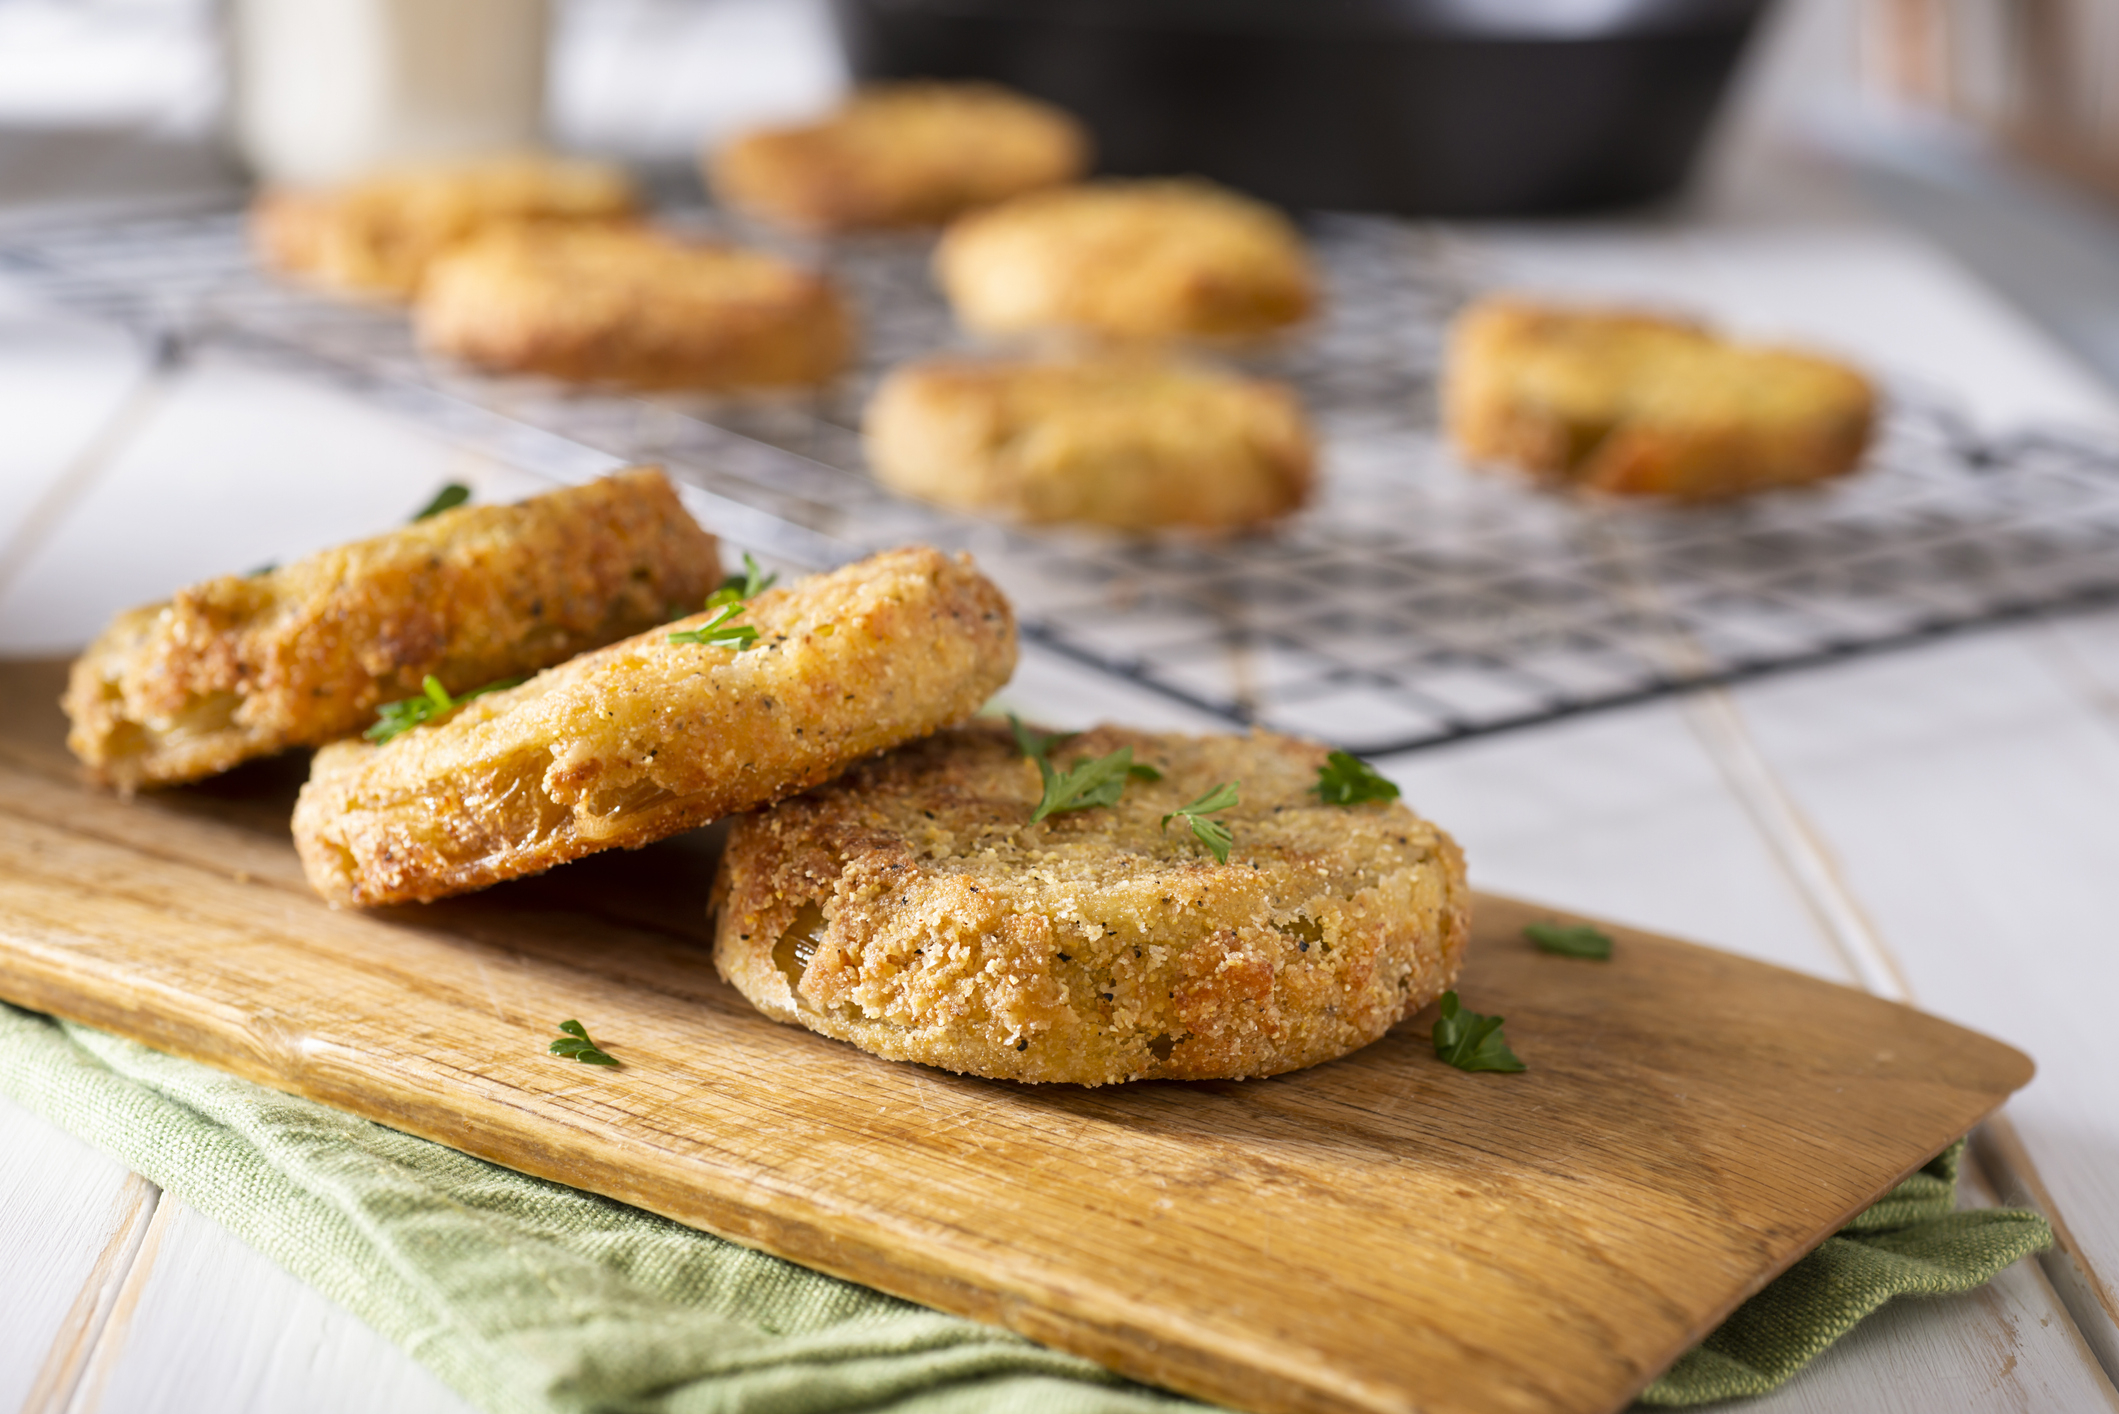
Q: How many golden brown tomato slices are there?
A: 9